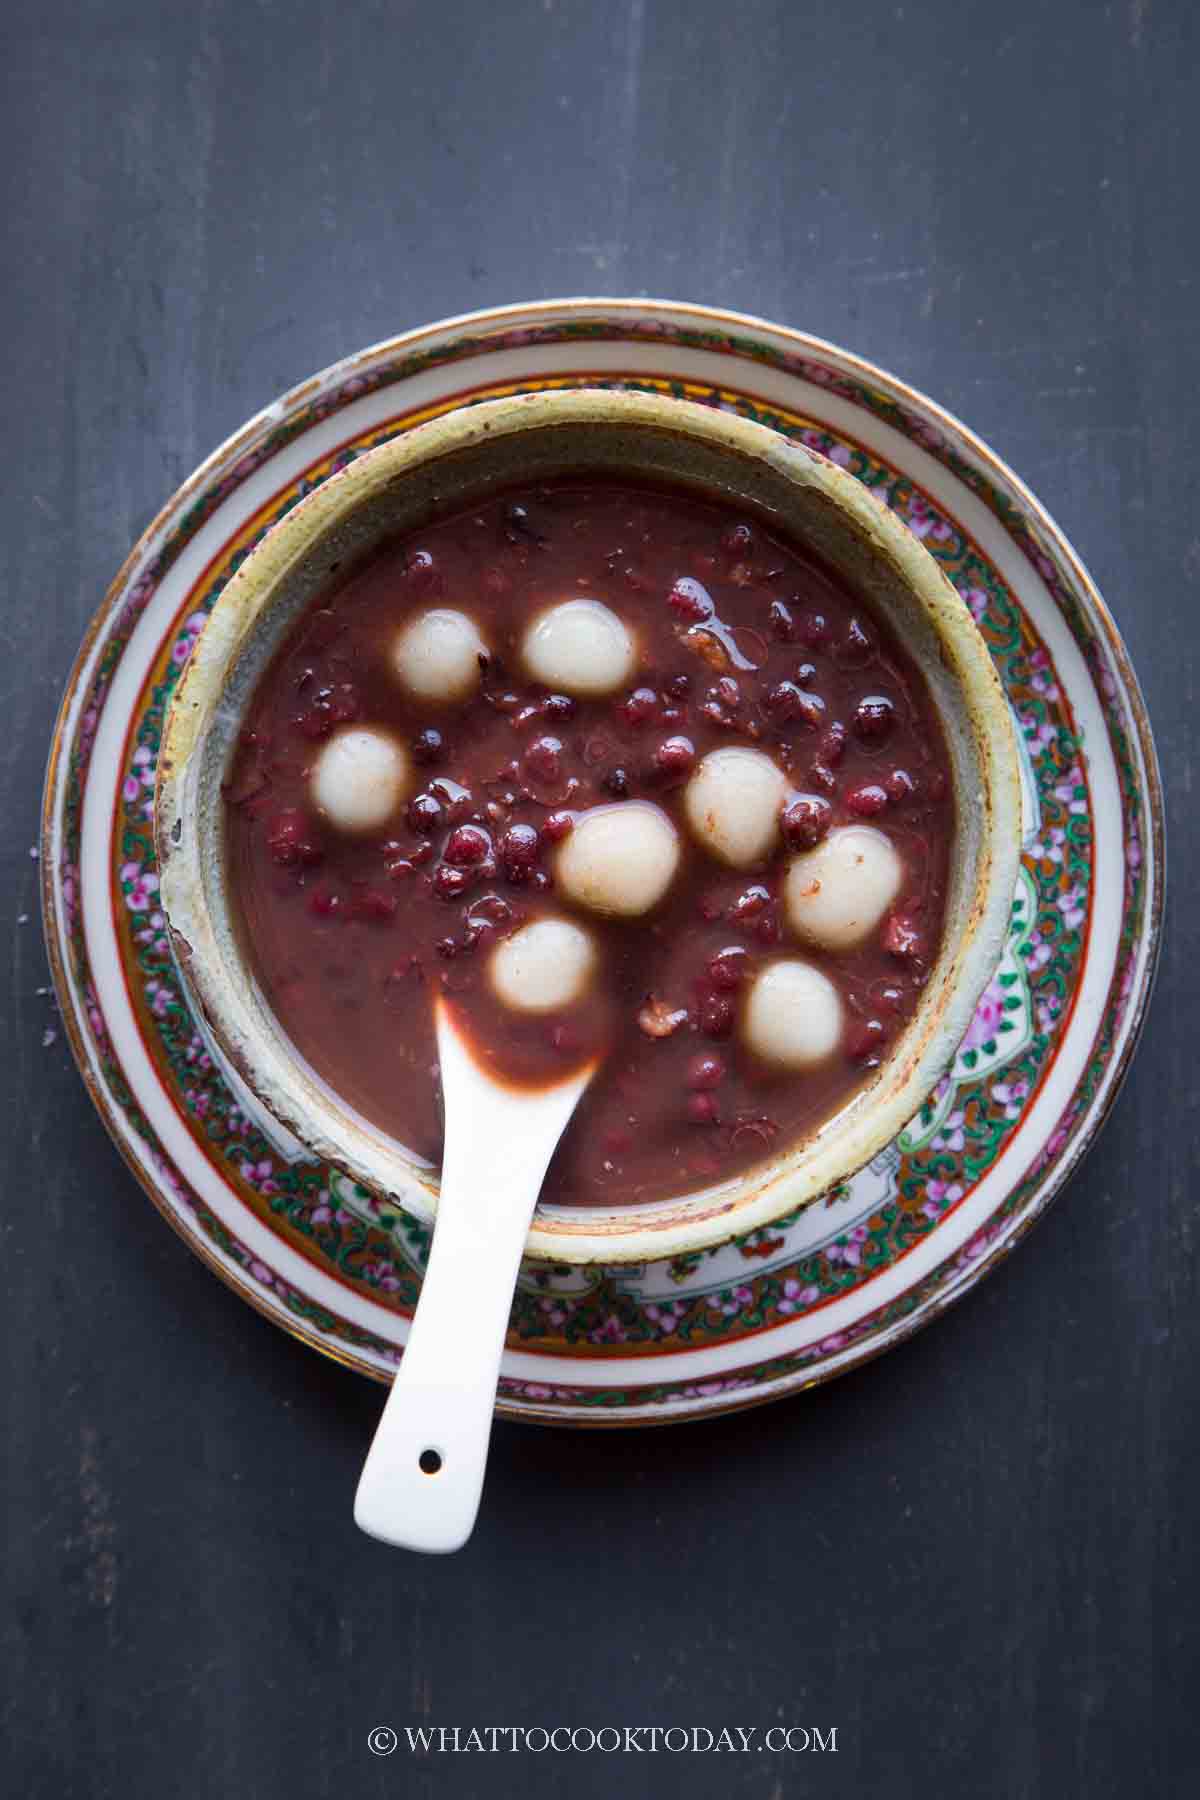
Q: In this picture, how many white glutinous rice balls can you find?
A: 8